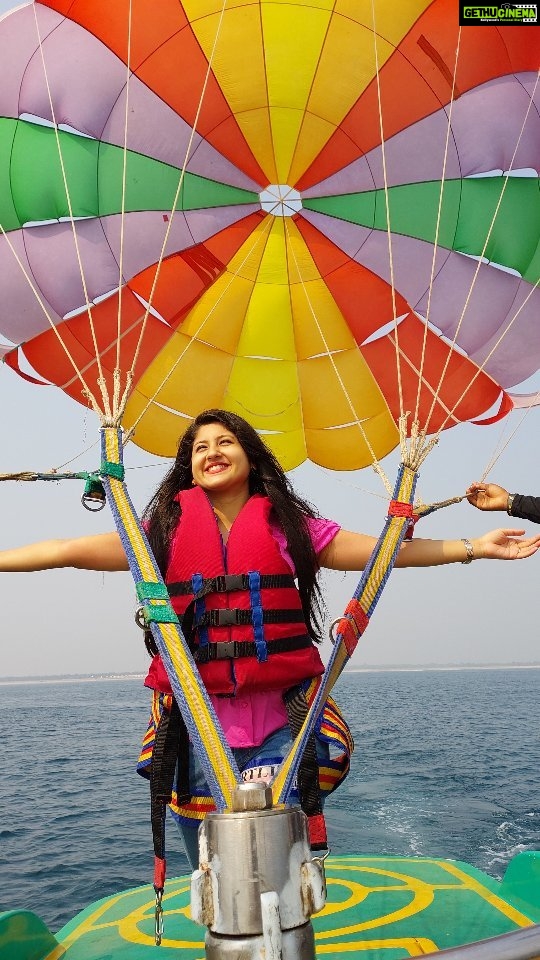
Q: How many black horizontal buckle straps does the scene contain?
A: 3